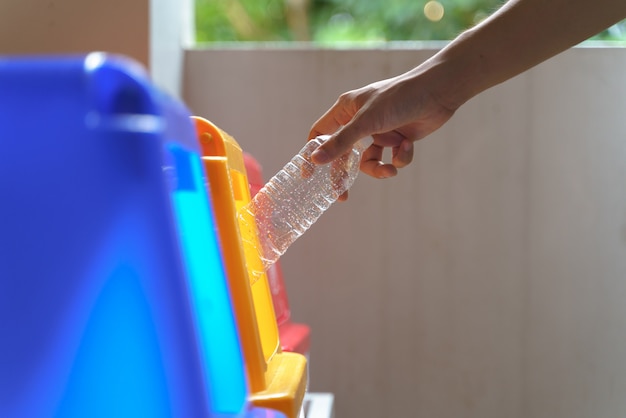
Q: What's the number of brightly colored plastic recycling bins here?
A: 3